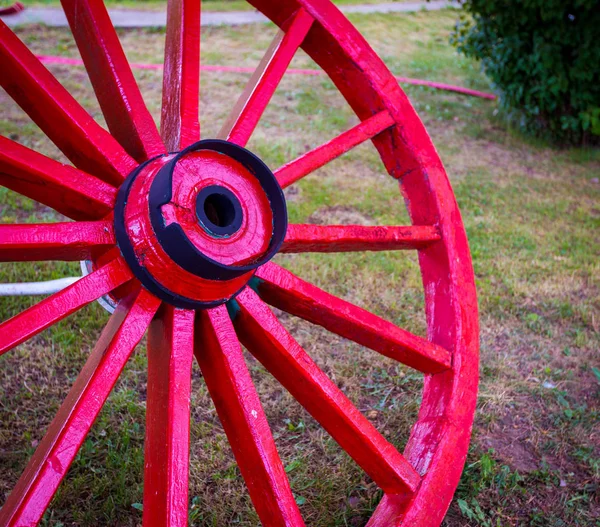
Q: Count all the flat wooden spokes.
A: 14